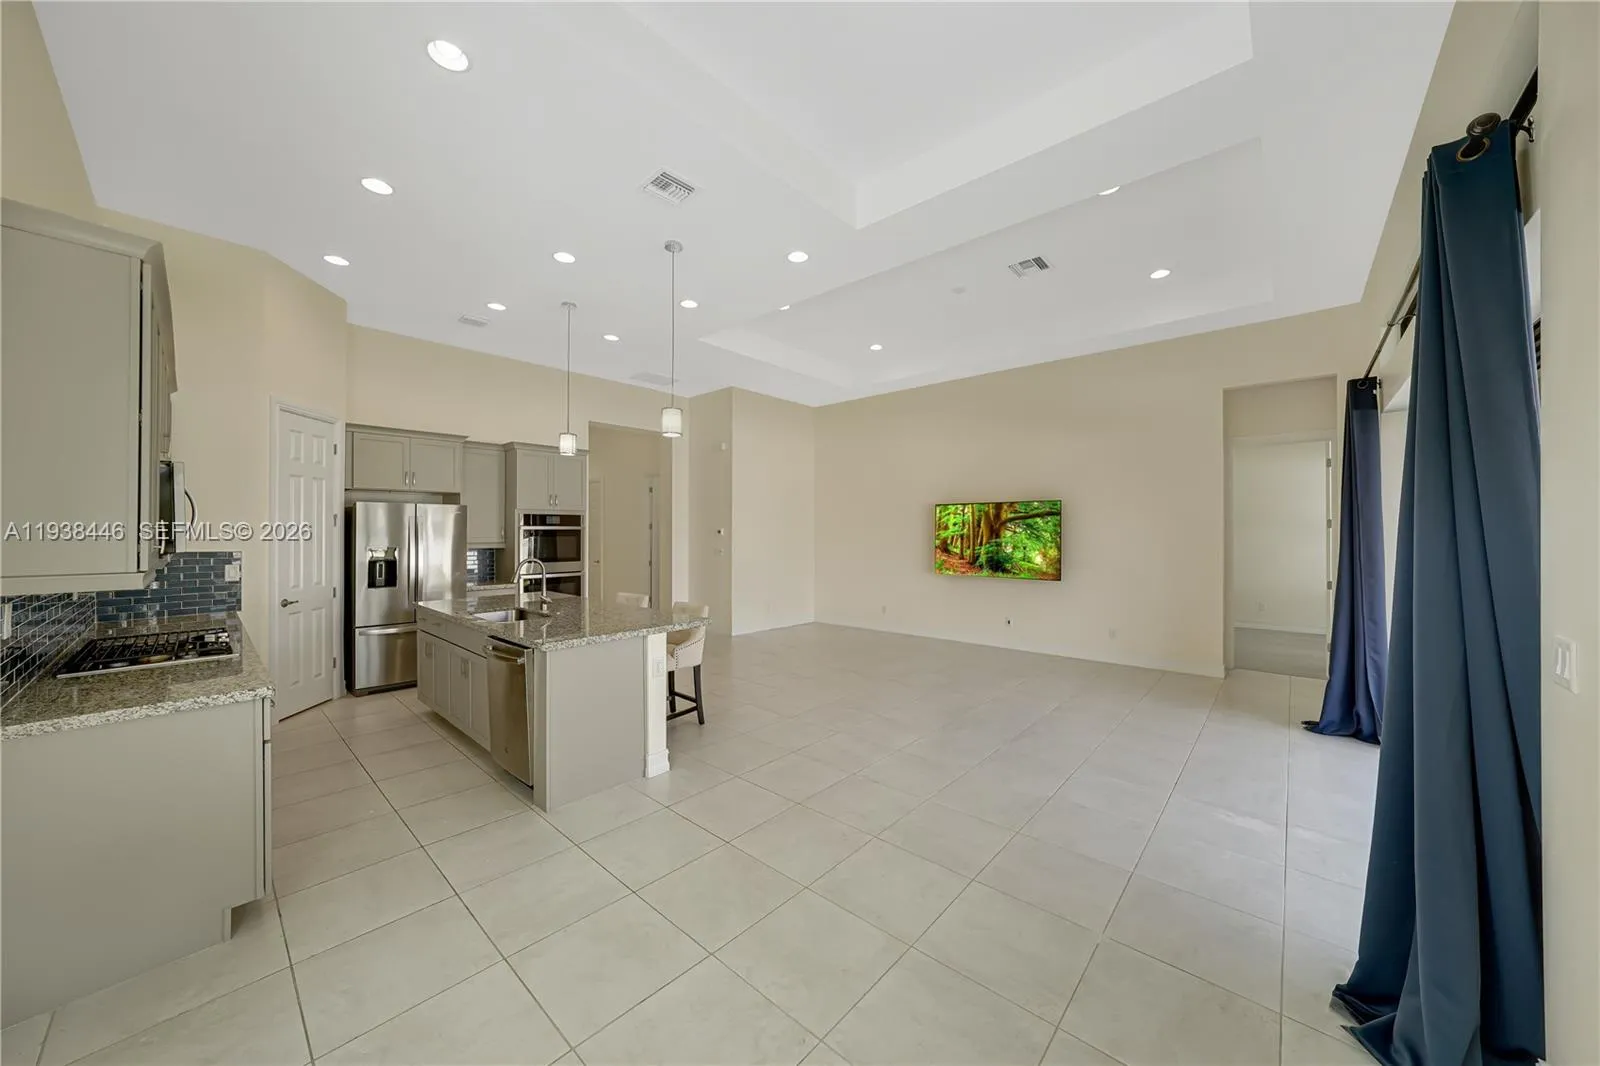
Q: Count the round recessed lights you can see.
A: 12